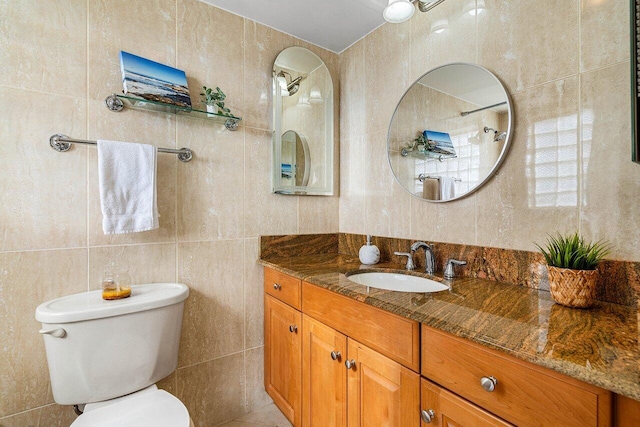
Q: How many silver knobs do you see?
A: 6